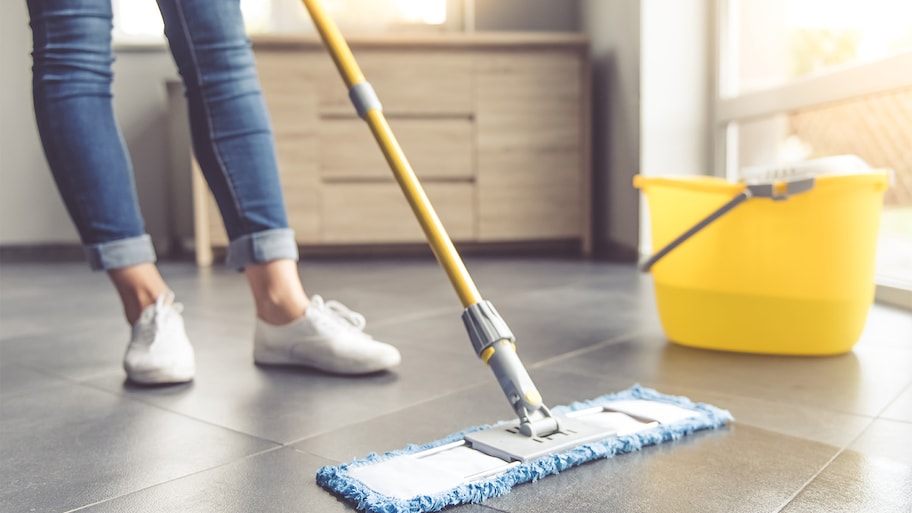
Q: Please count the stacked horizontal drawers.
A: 3